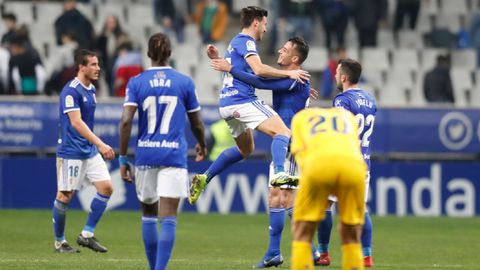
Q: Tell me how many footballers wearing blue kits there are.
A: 5